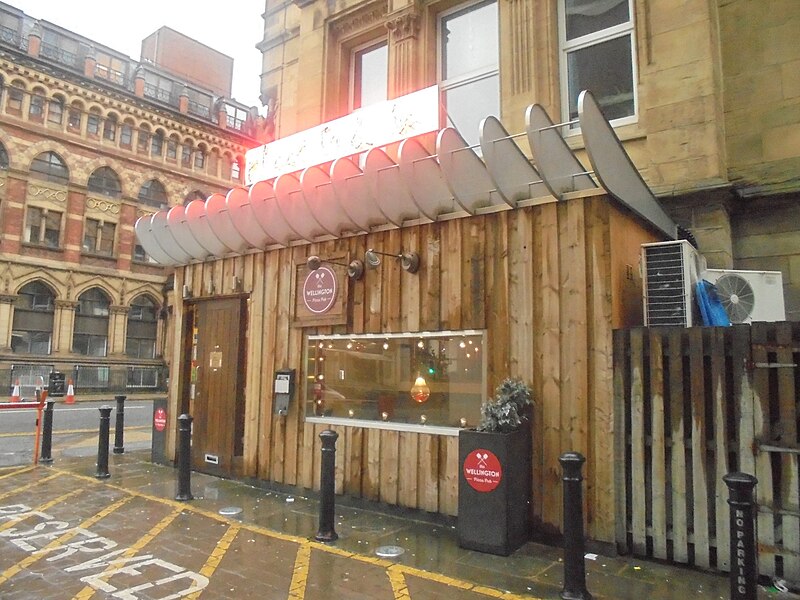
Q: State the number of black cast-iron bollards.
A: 7